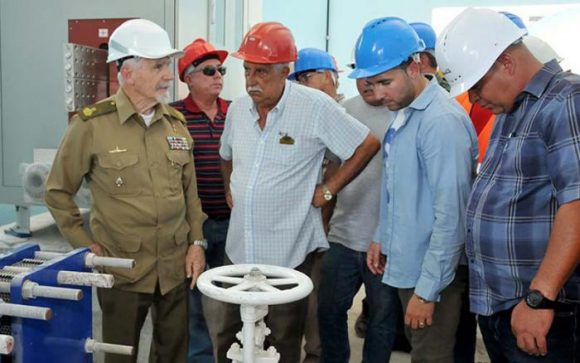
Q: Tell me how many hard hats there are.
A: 9